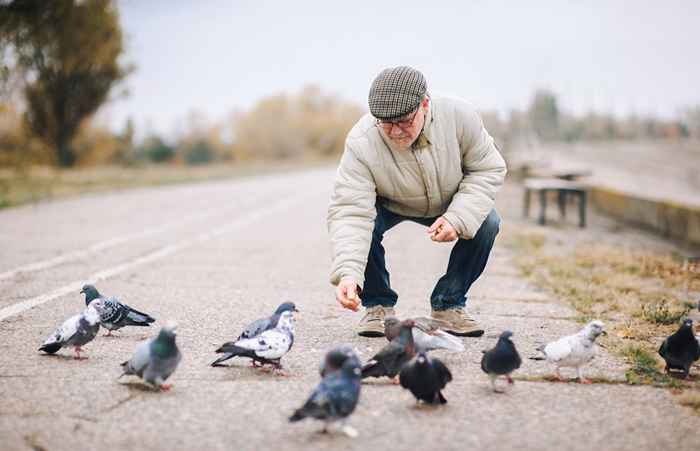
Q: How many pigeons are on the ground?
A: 13